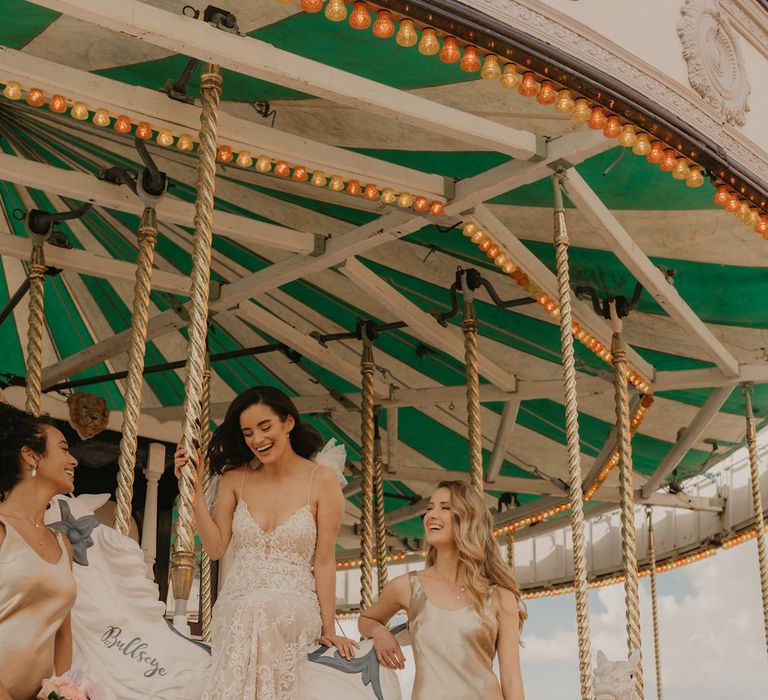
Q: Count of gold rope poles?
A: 12